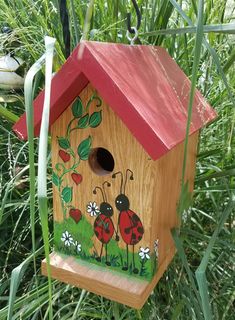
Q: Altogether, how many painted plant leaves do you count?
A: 7